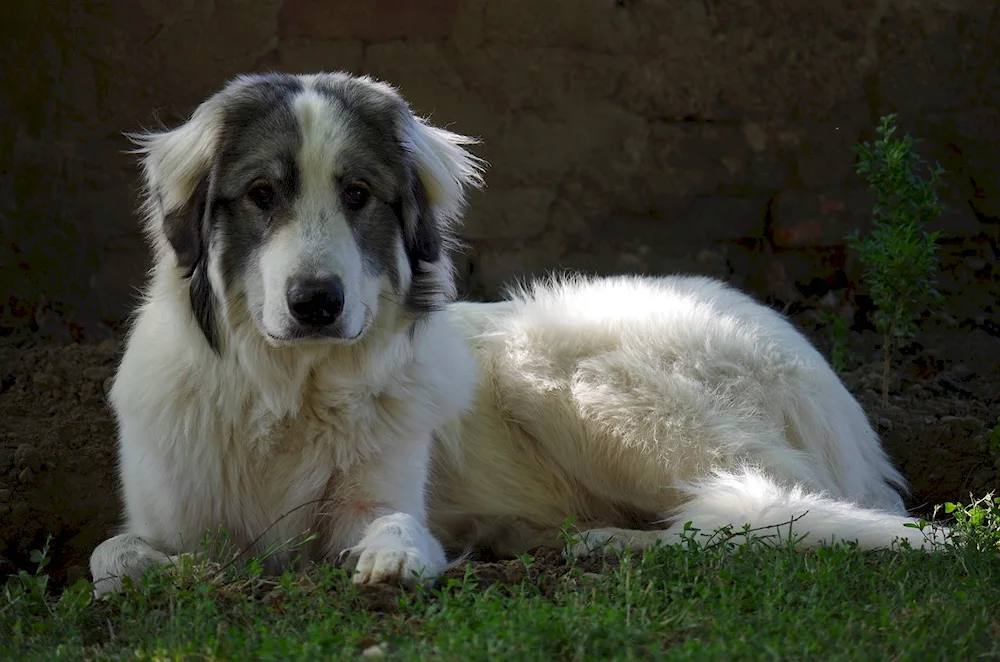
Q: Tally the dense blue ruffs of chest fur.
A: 0